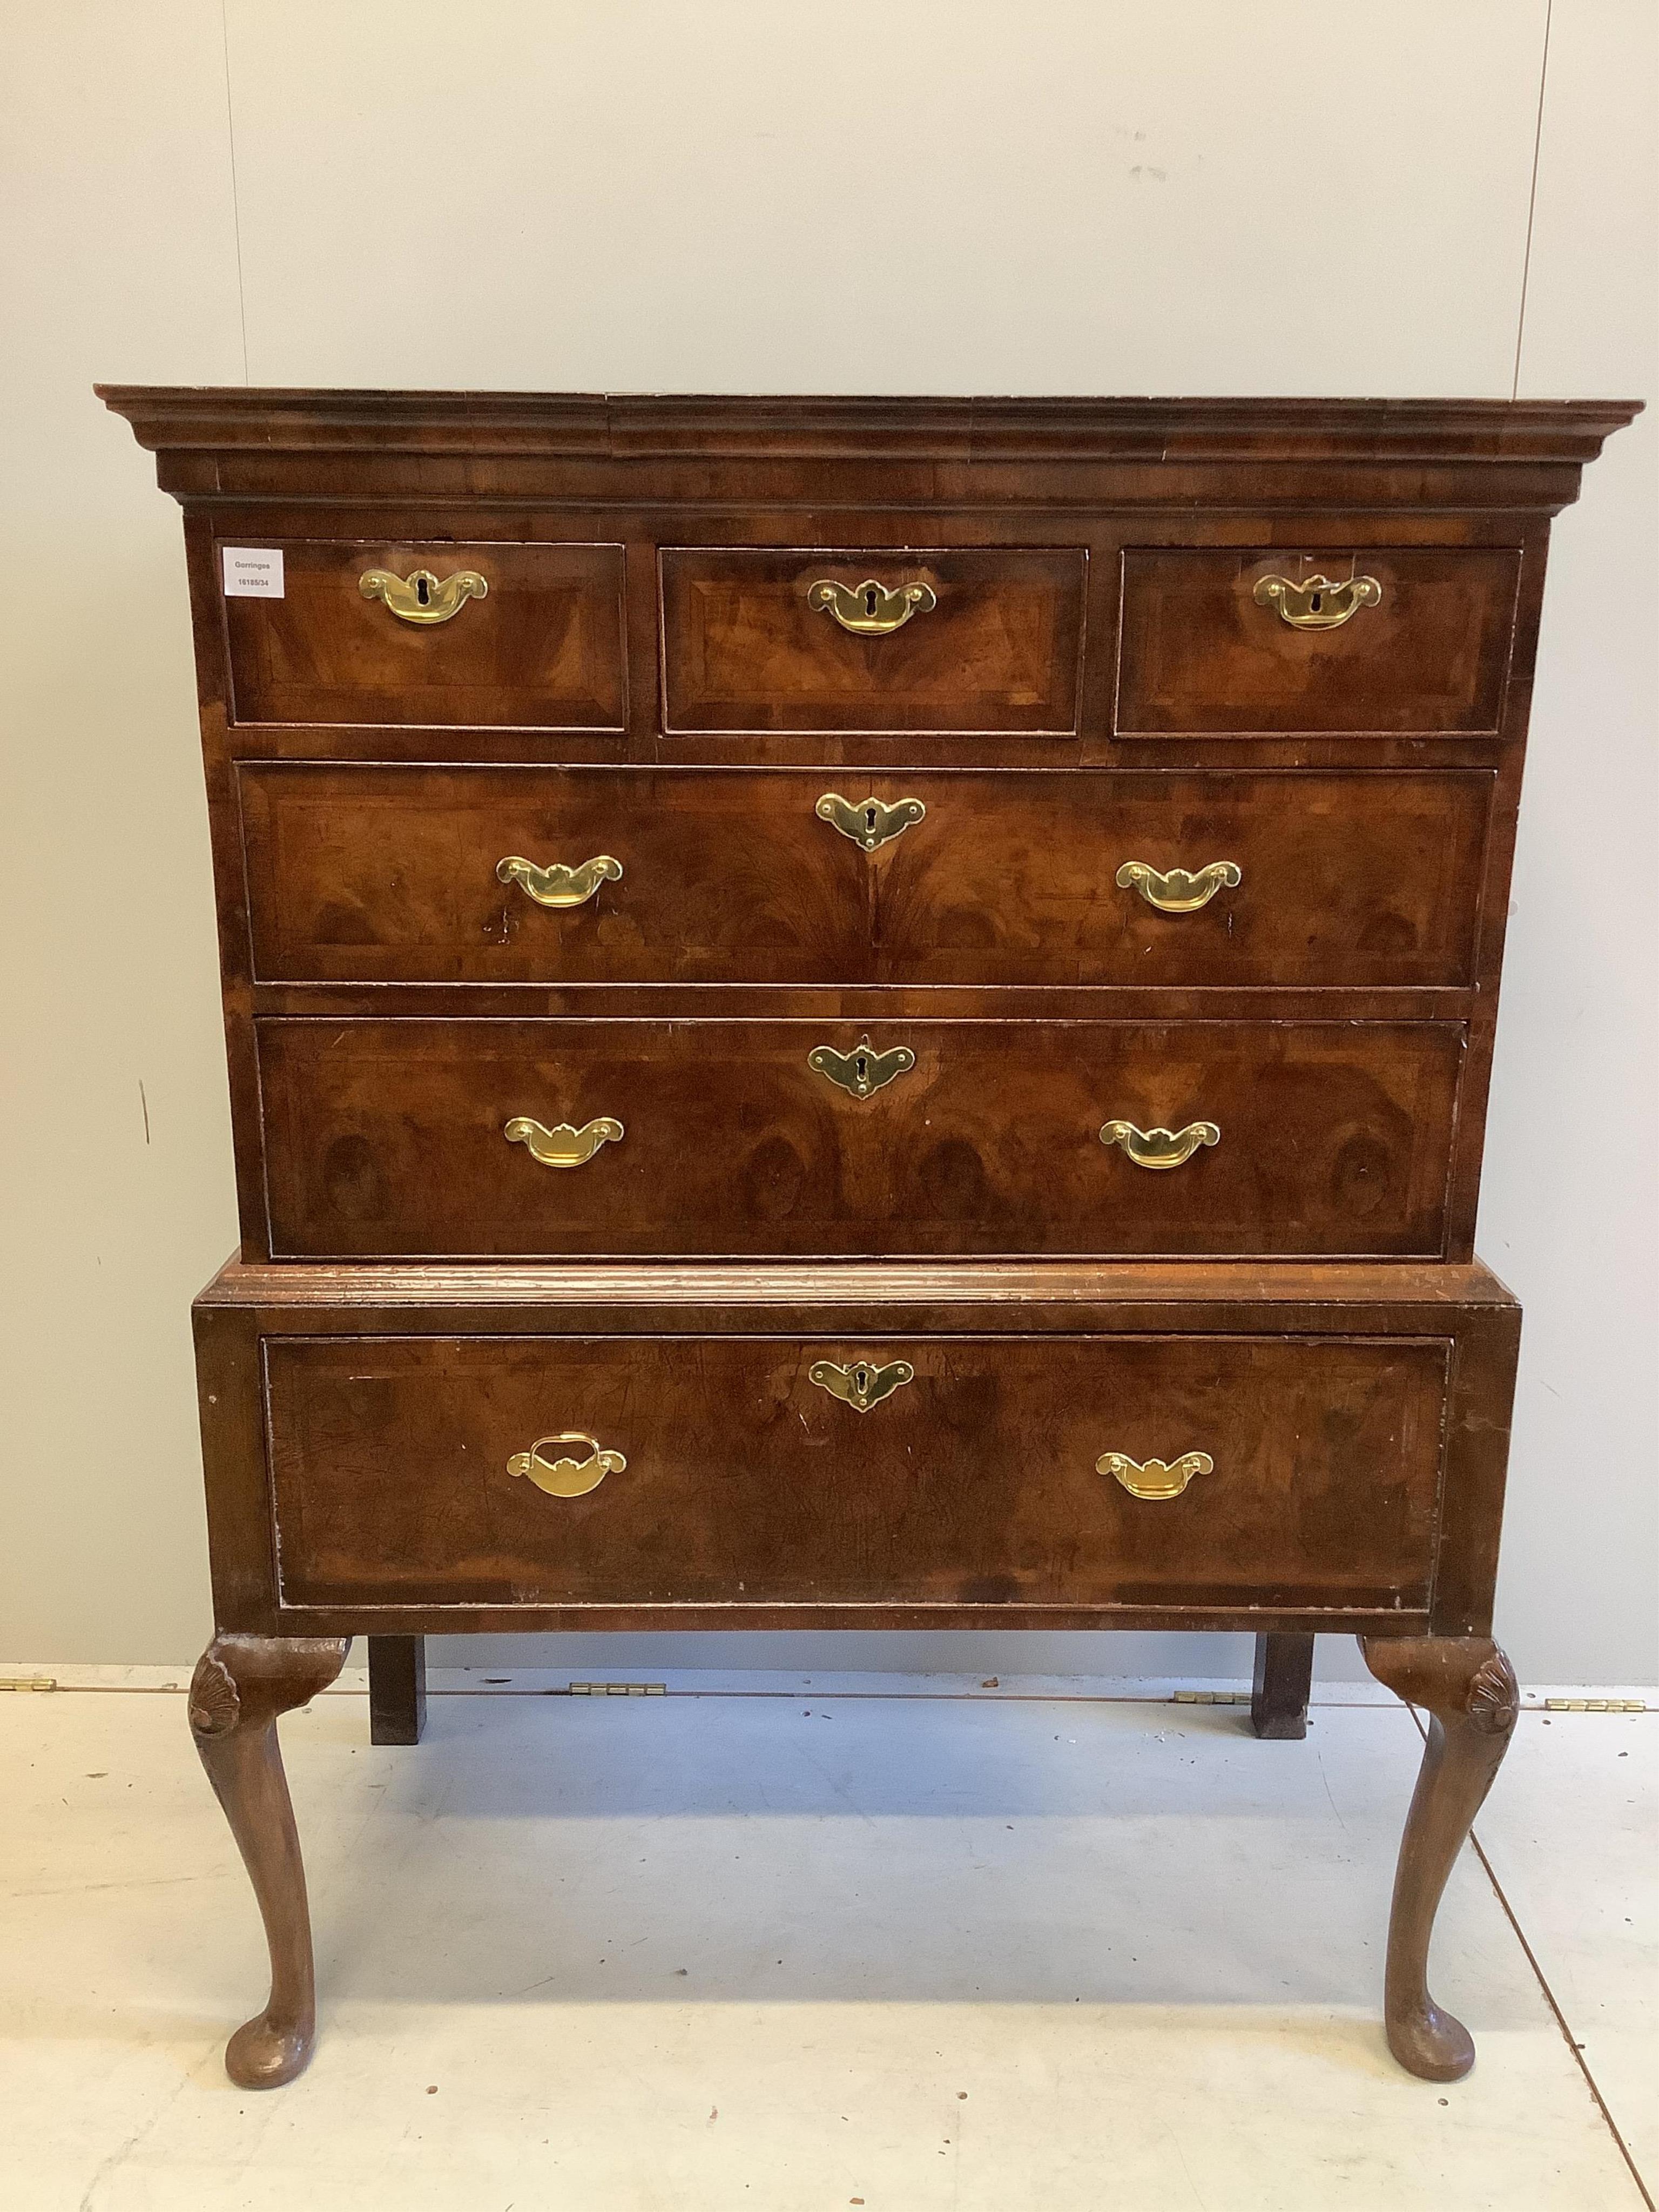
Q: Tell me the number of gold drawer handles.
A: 9